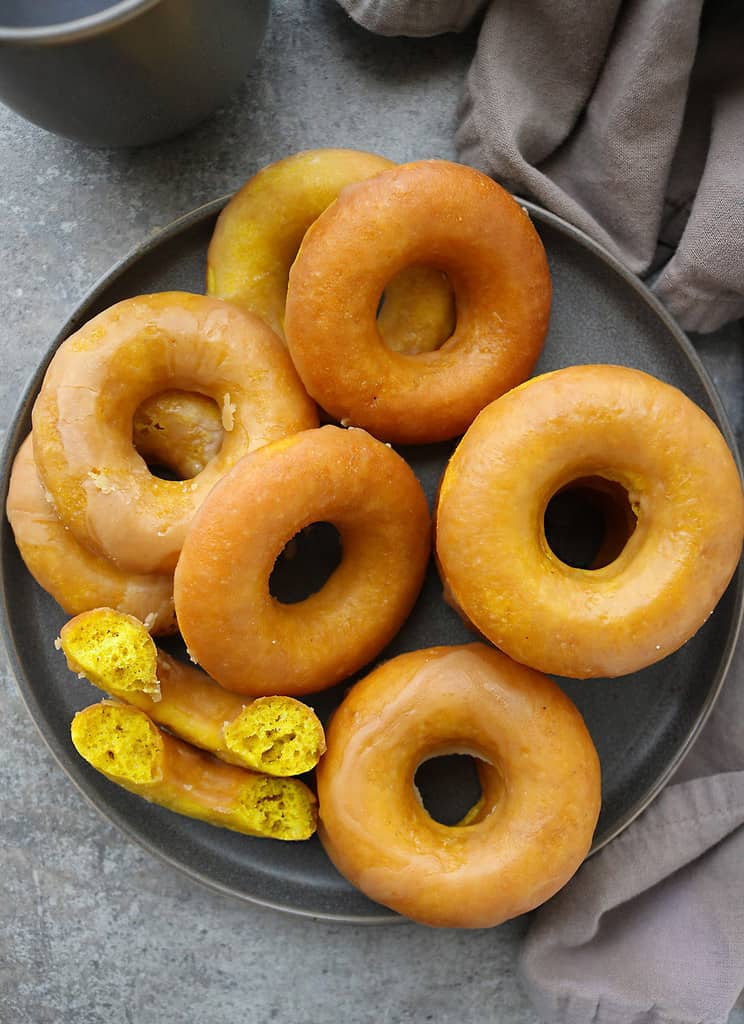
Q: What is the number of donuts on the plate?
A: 8